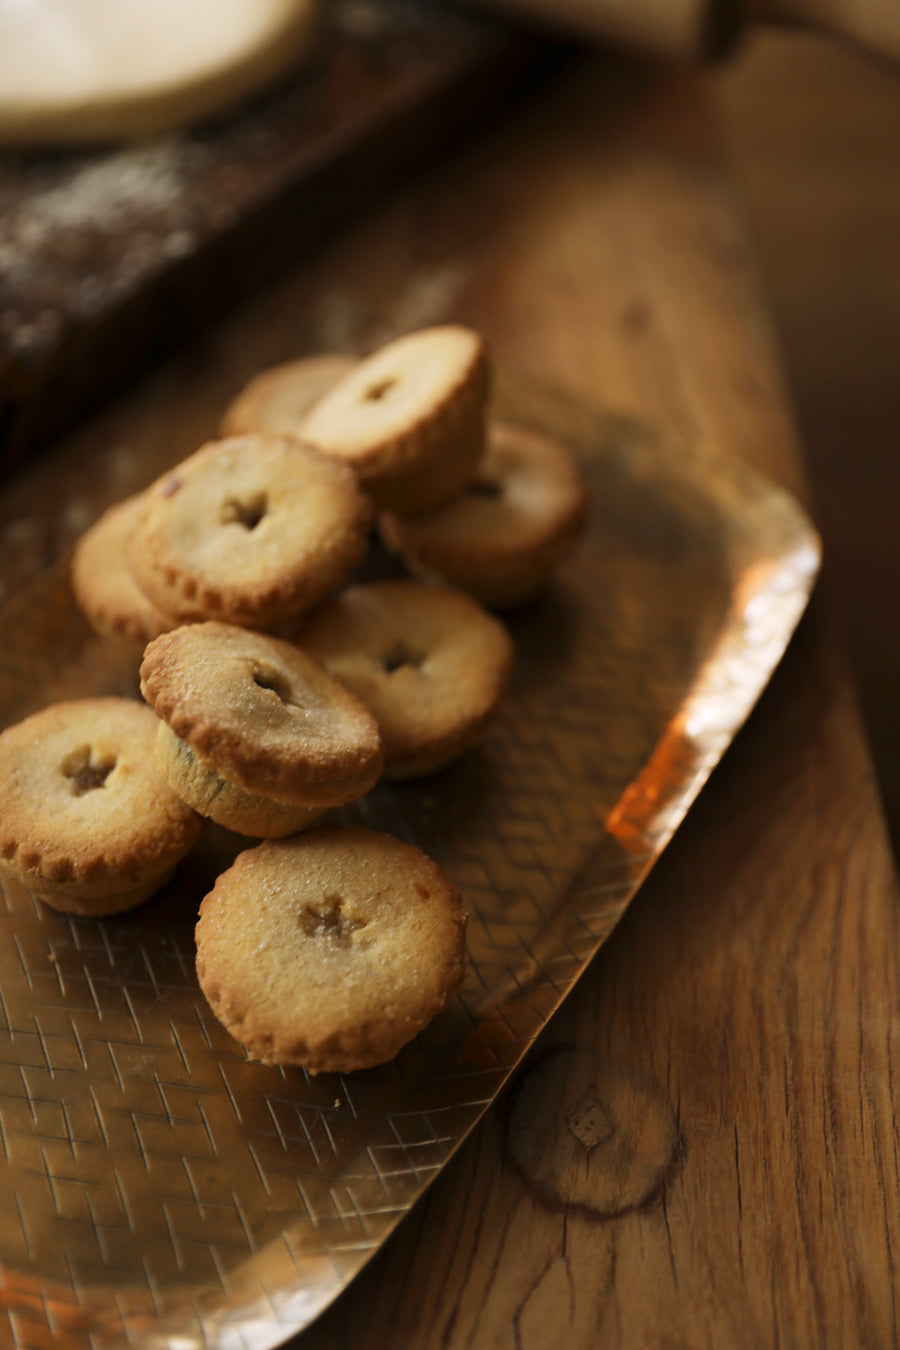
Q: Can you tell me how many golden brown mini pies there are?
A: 9